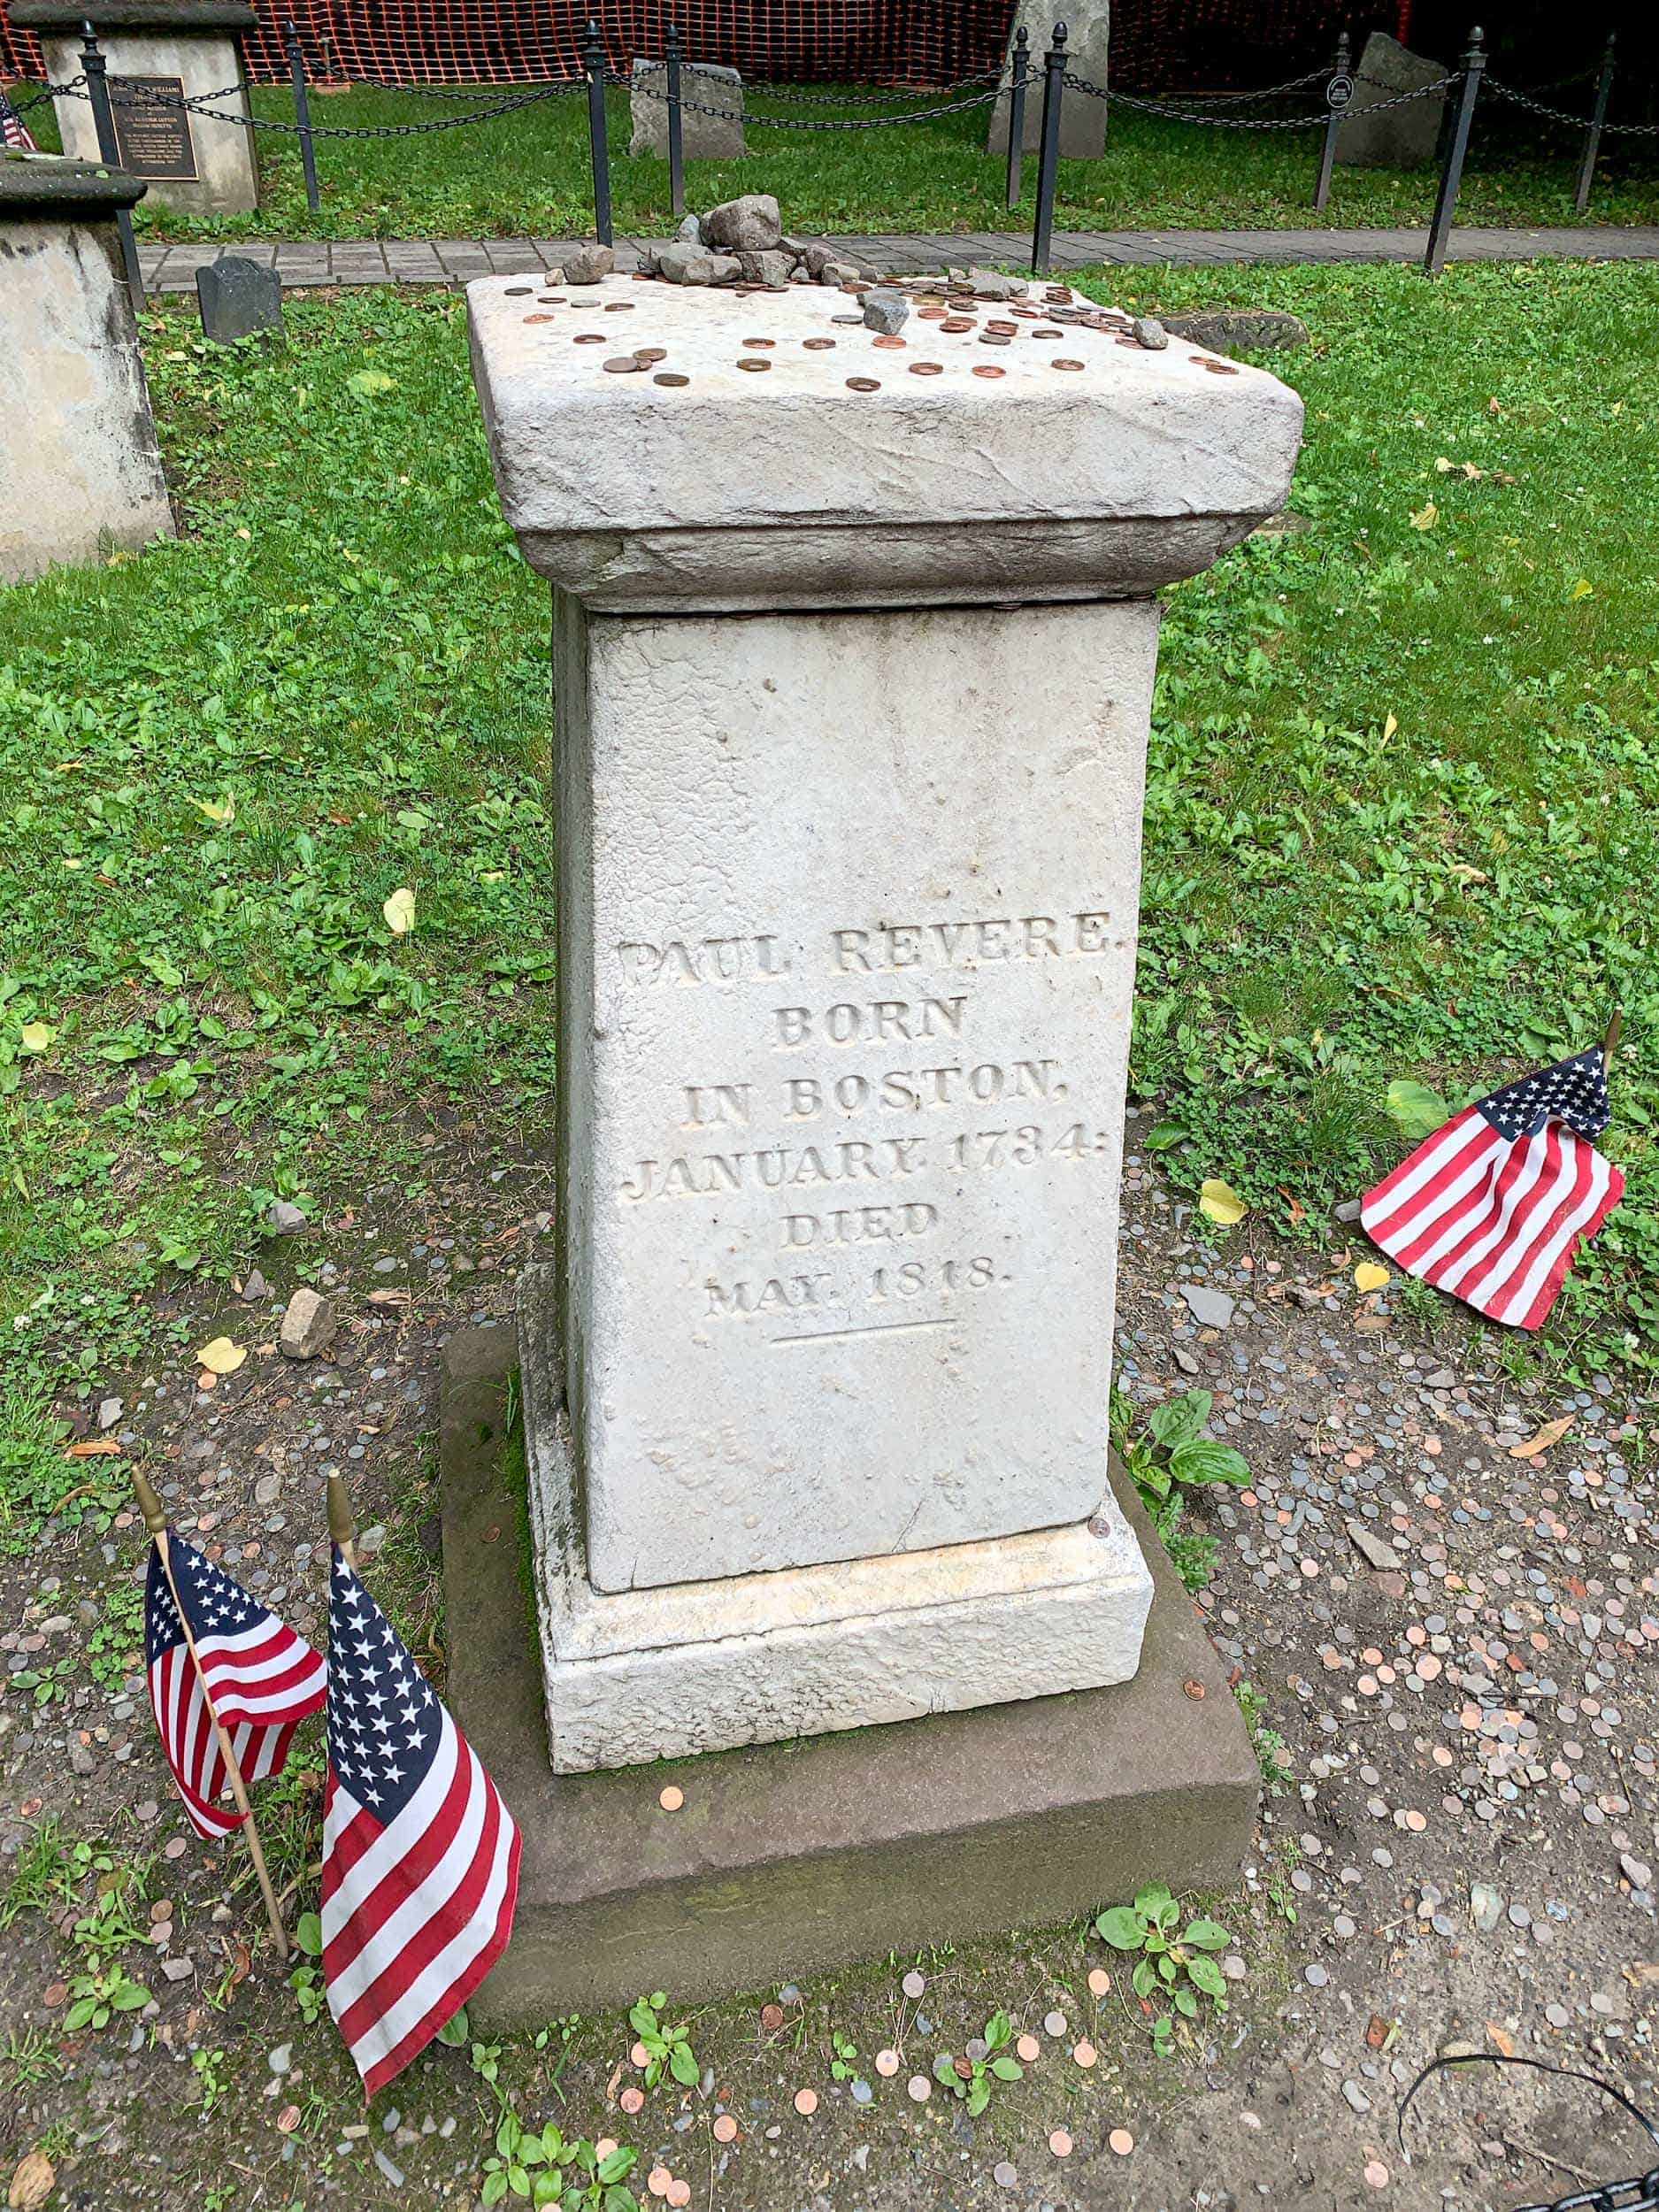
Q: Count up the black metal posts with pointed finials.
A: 9